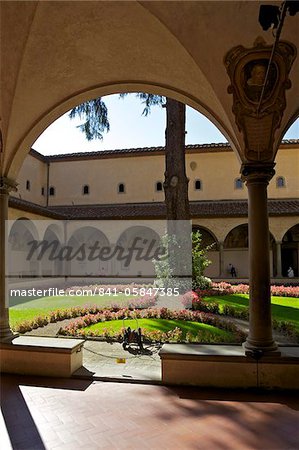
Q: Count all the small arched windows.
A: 9